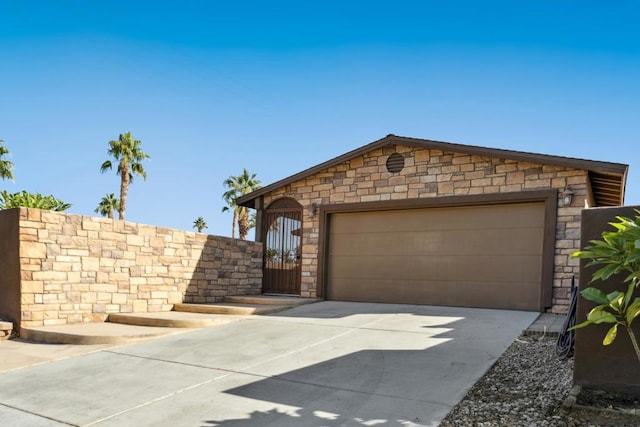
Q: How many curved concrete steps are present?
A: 4